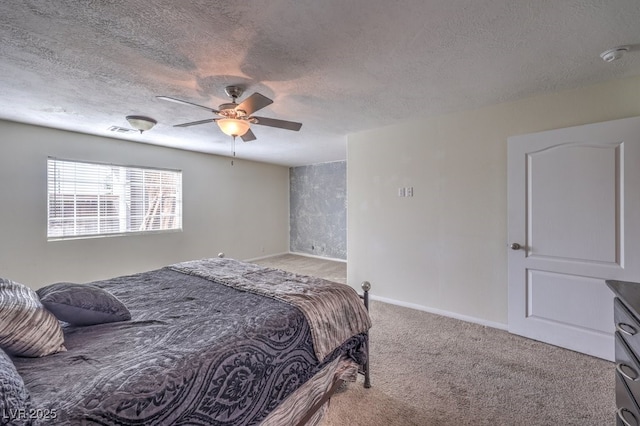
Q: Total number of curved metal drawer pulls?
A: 3